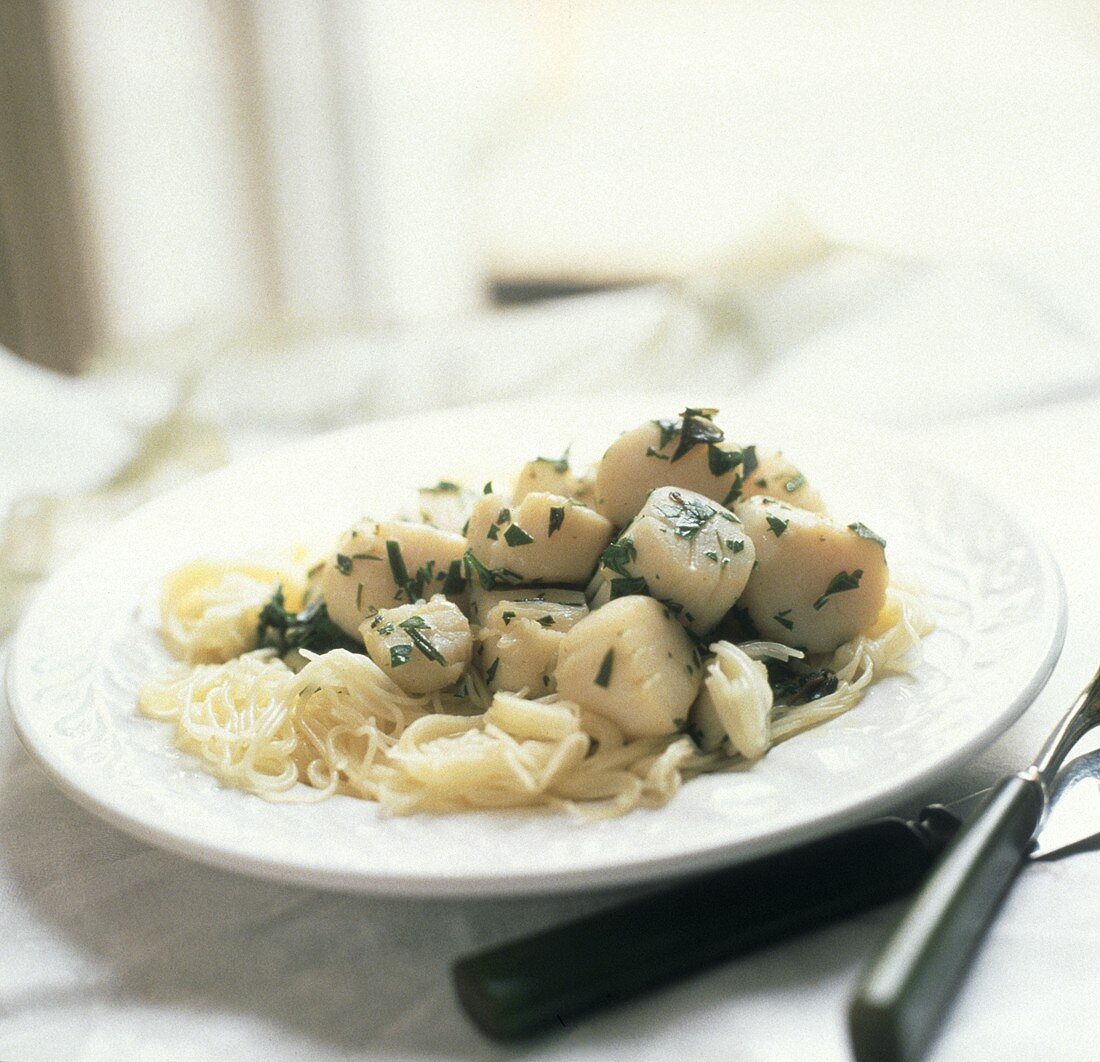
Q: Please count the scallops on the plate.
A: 11